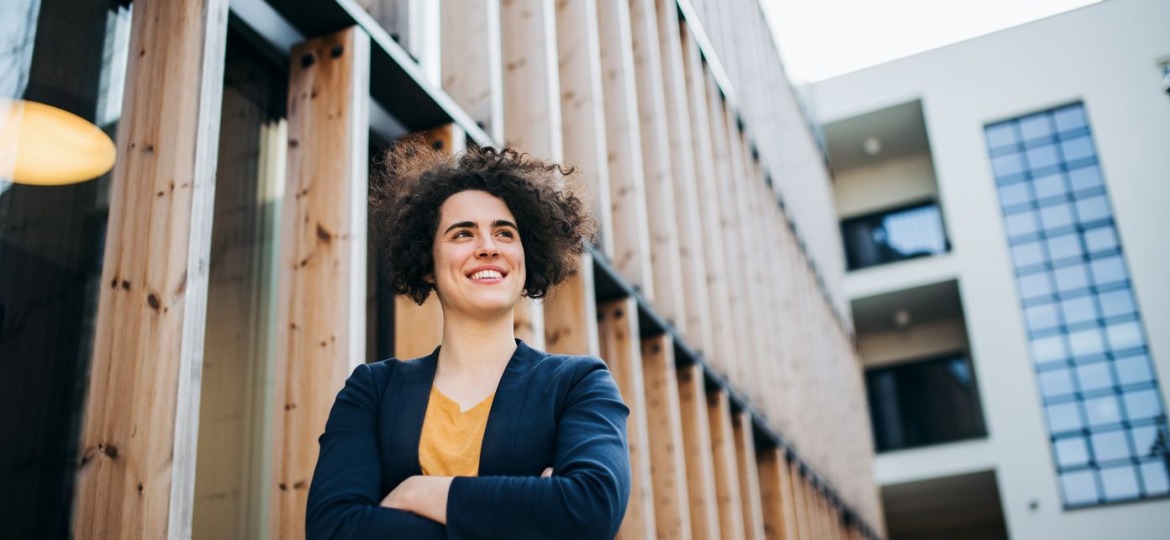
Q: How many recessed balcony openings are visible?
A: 3